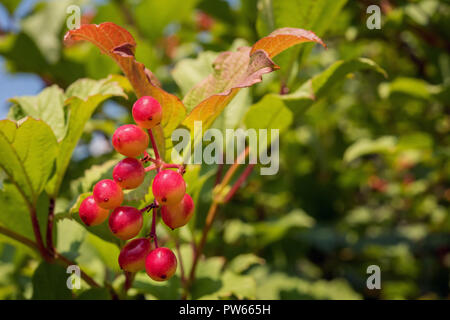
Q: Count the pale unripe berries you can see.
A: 0